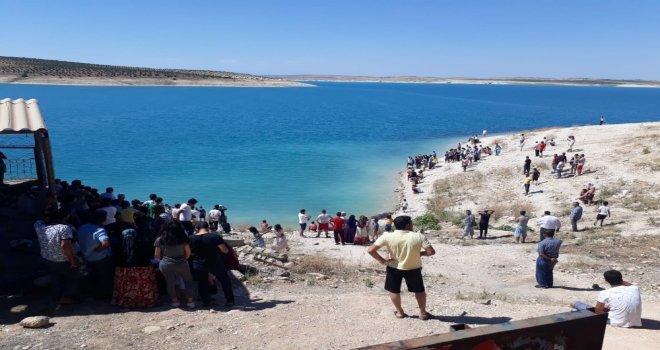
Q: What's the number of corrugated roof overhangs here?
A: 1